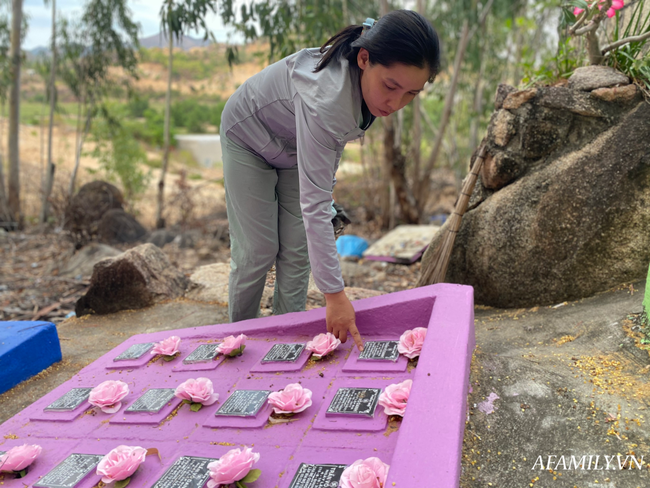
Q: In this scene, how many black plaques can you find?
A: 11